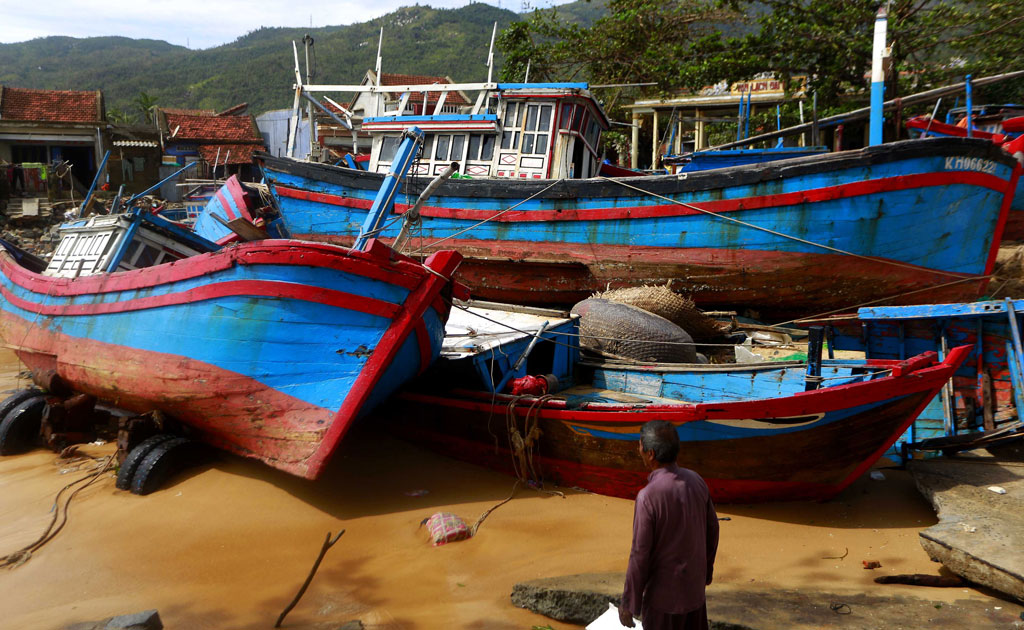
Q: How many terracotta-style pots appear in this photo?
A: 0